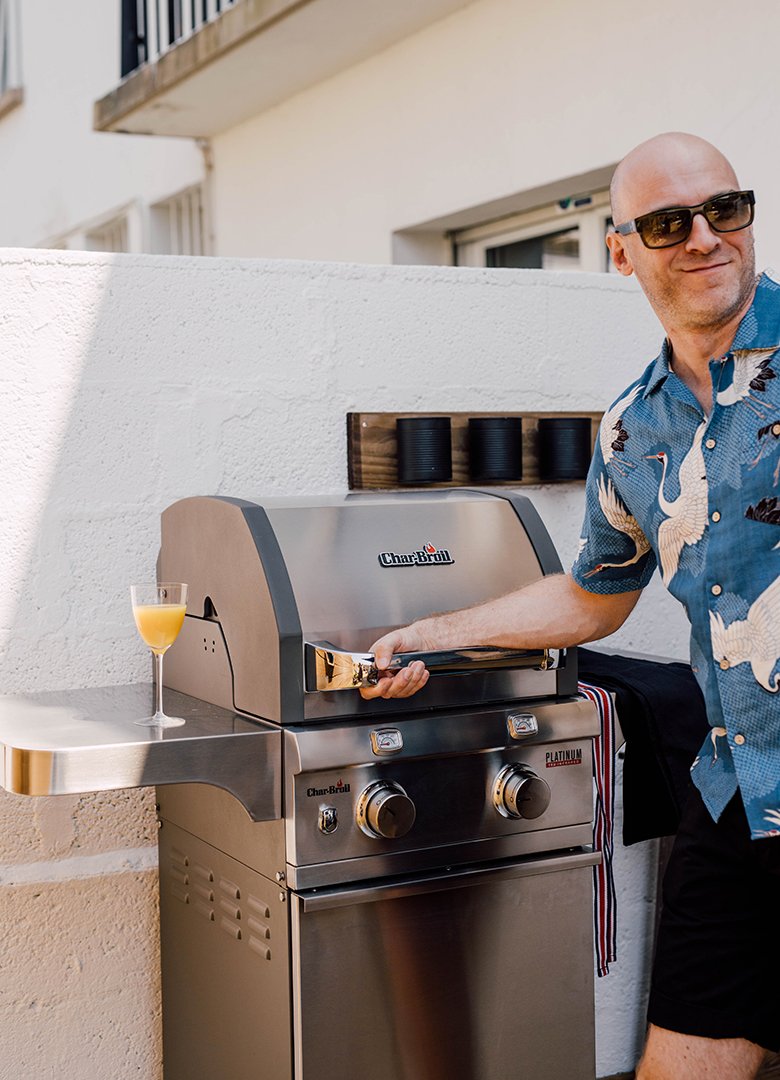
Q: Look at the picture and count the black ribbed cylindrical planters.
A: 3